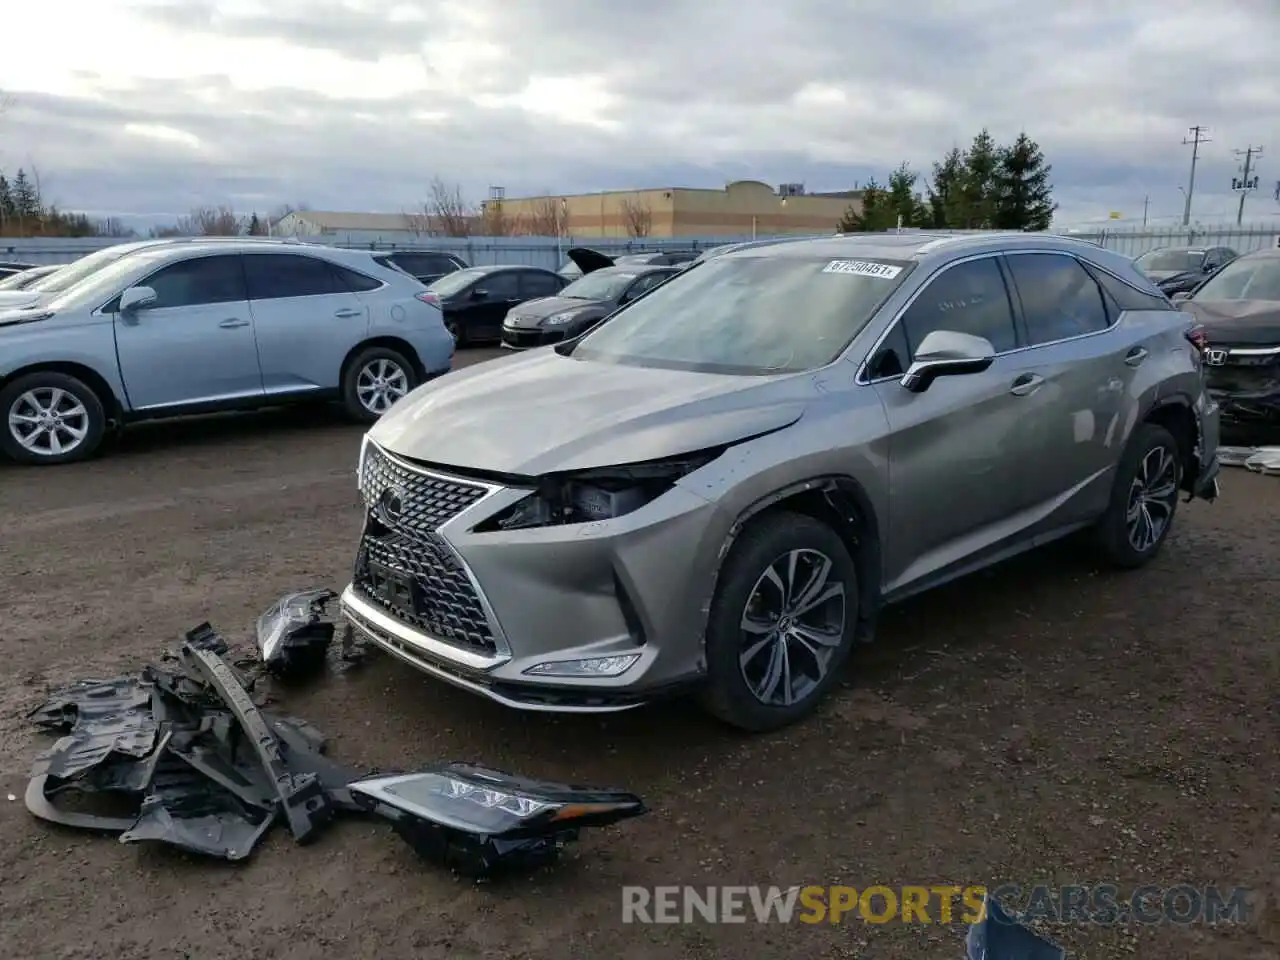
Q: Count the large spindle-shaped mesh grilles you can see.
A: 1